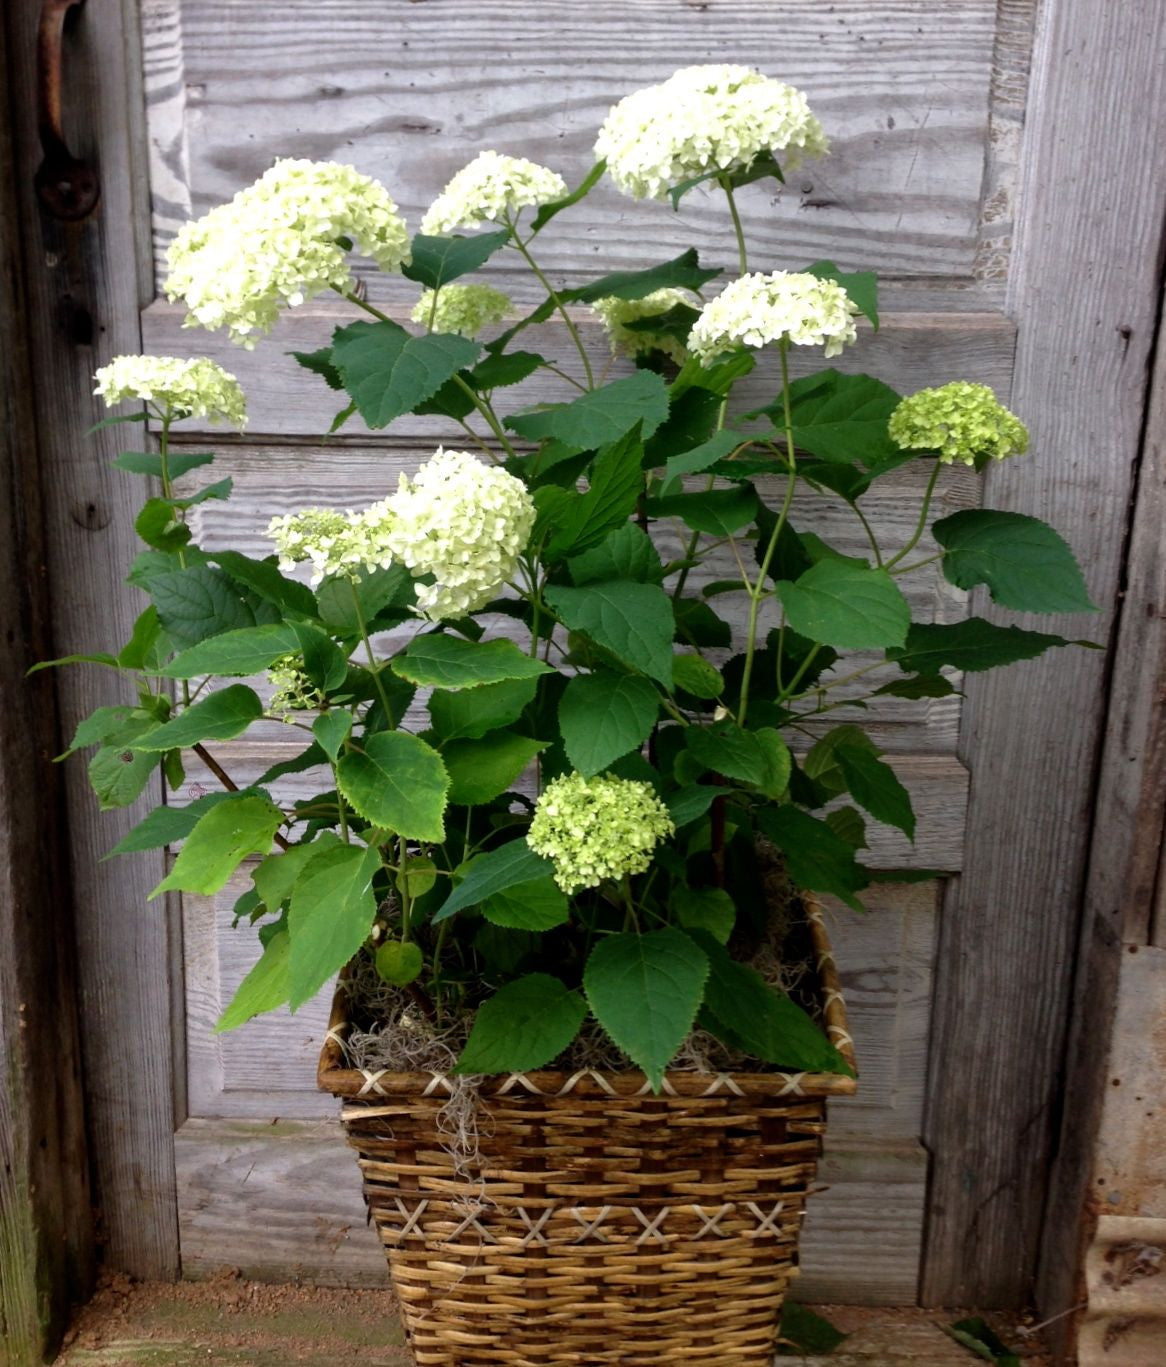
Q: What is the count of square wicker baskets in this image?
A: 1